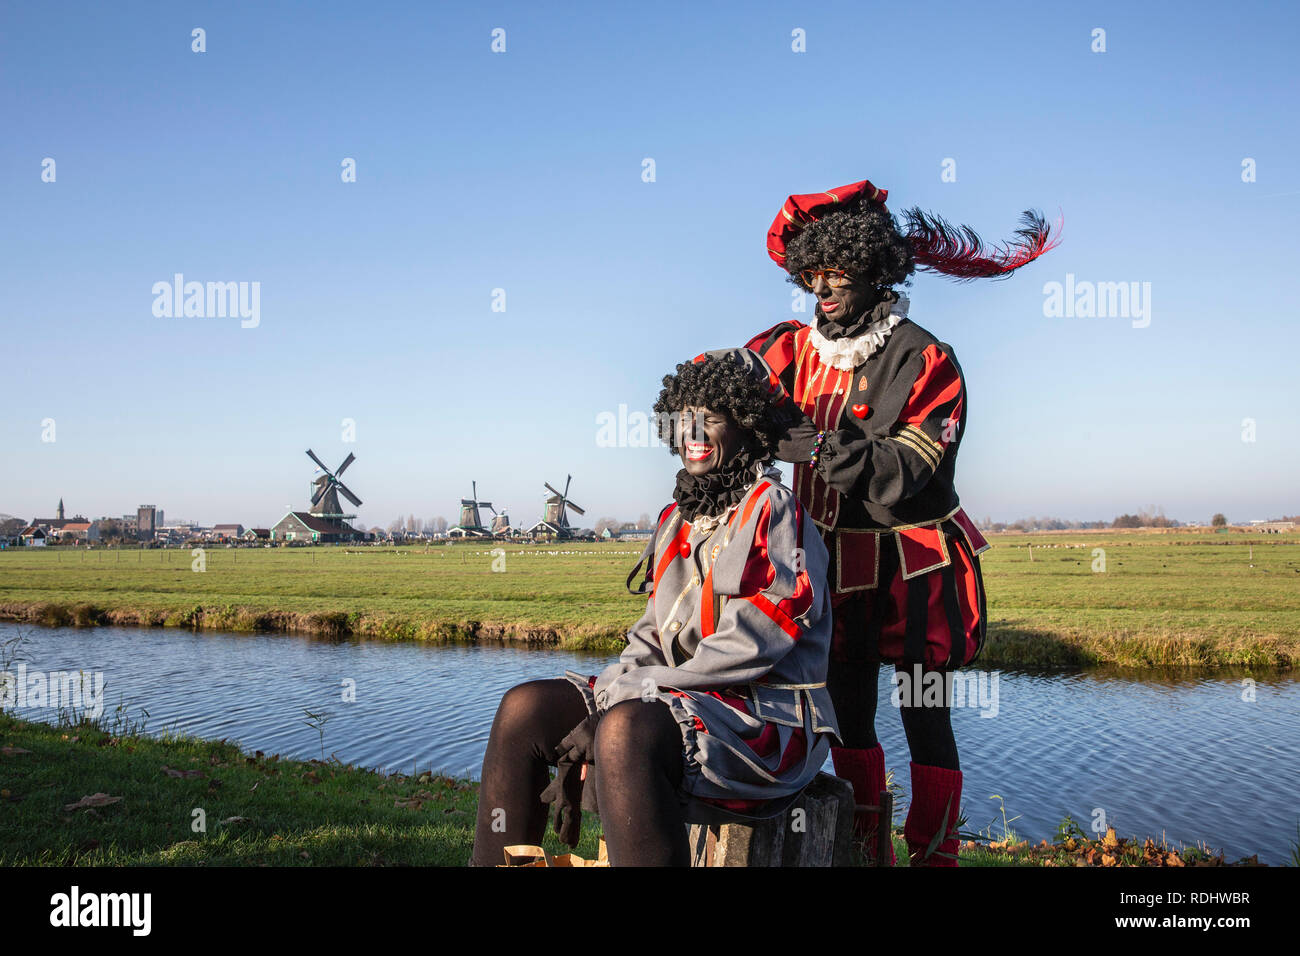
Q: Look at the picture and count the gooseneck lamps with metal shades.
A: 0